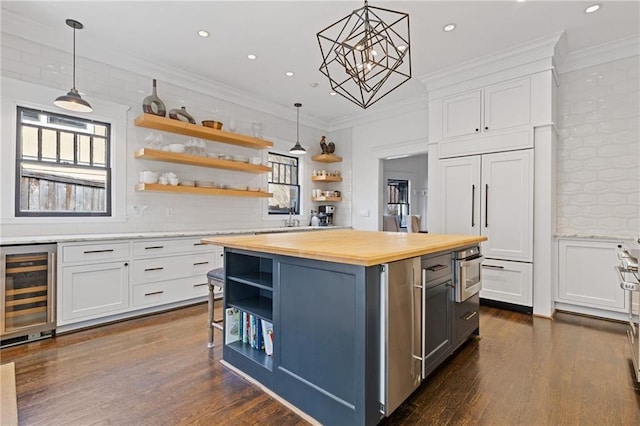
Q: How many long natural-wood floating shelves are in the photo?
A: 3